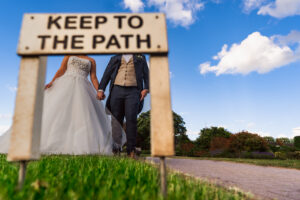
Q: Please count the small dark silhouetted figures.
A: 0